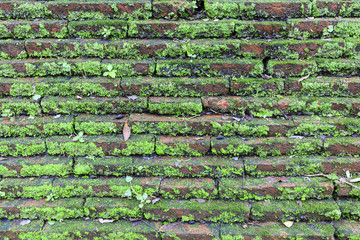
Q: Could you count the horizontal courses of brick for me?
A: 12